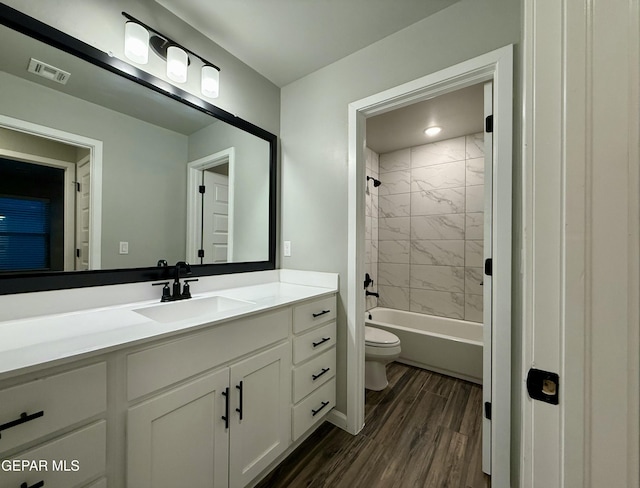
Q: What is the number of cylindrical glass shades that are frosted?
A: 3